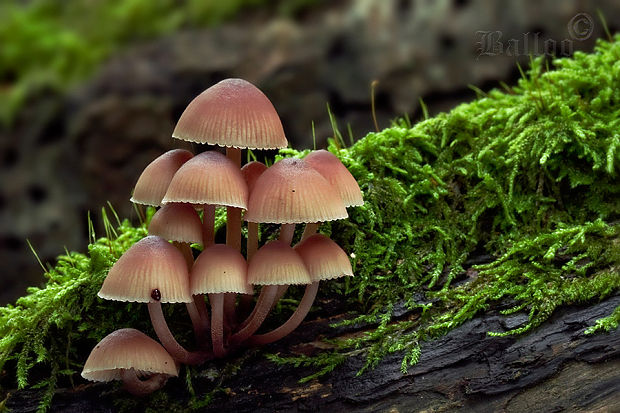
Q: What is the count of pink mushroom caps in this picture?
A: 12